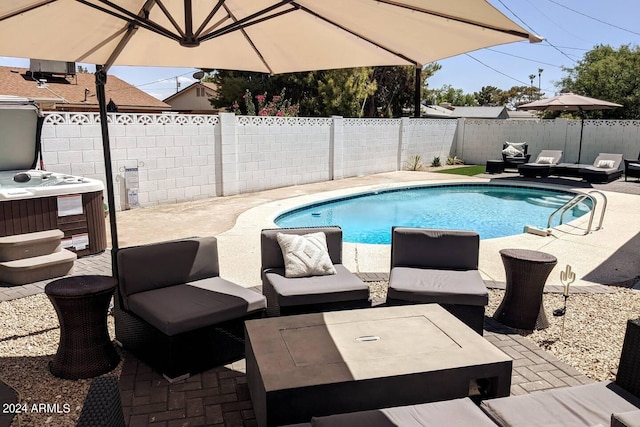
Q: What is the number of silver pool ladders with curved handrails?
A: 1